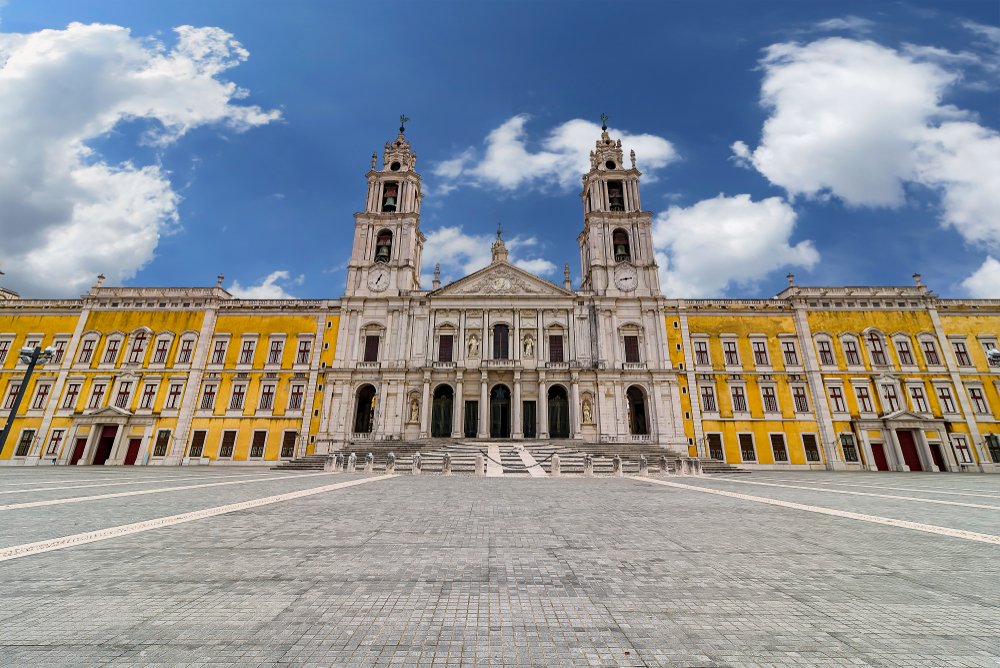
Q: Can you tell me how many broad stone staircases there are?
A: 1